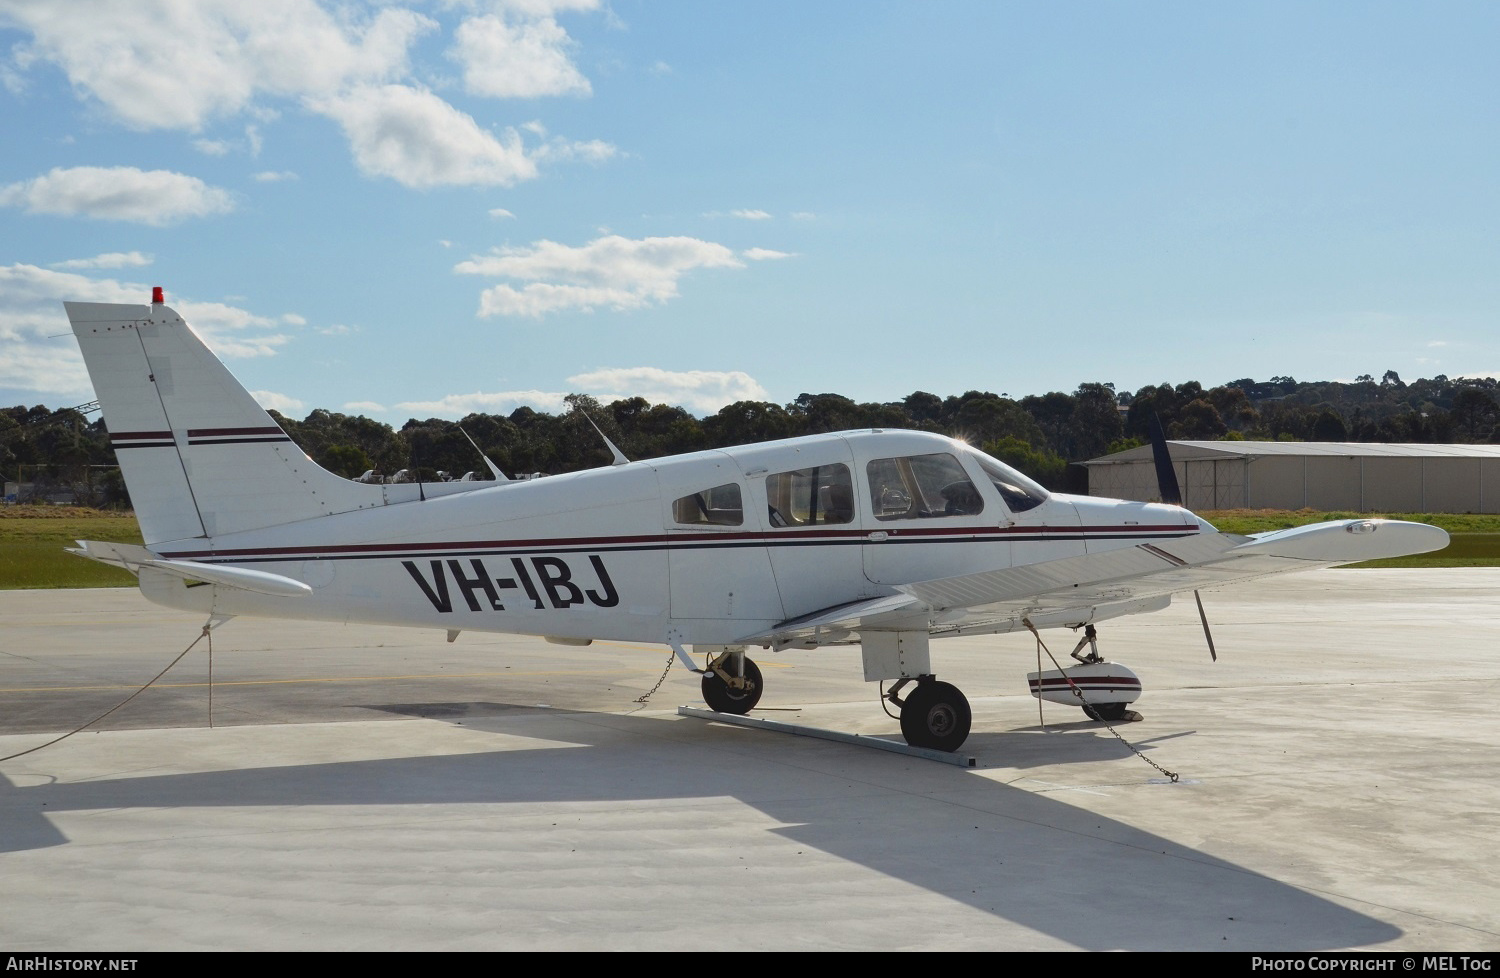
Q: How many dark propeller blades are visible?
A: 2